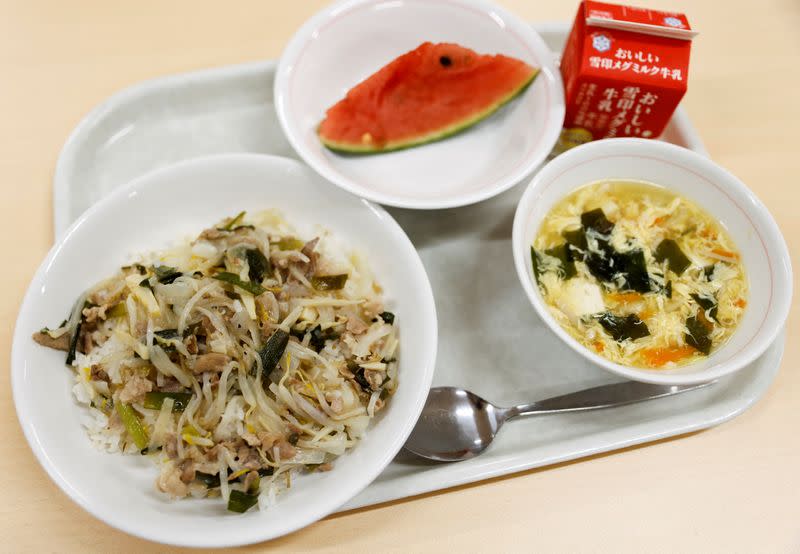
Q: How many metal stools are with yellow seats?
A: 0